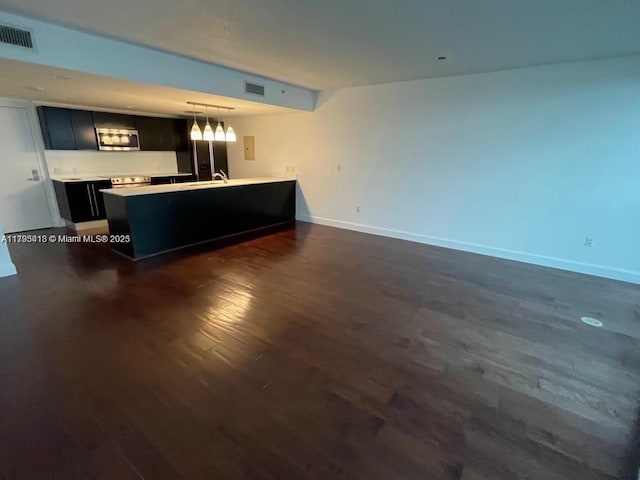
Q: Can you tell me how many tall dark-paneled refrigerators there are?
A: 1